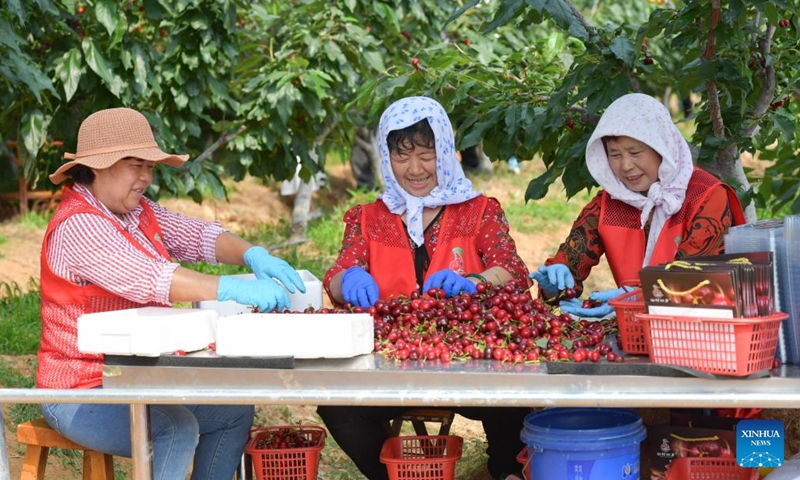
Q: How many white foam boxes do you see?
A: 3